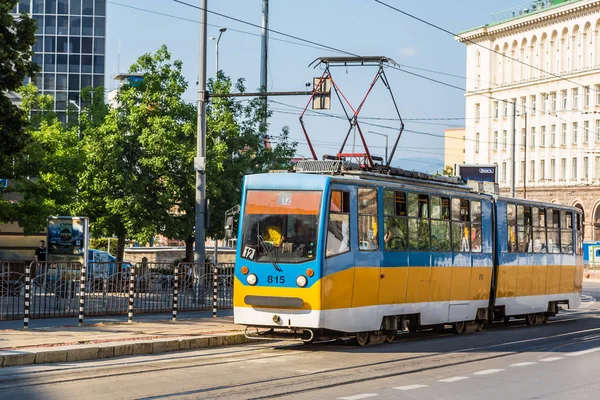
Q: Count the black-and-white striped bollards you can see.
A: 5